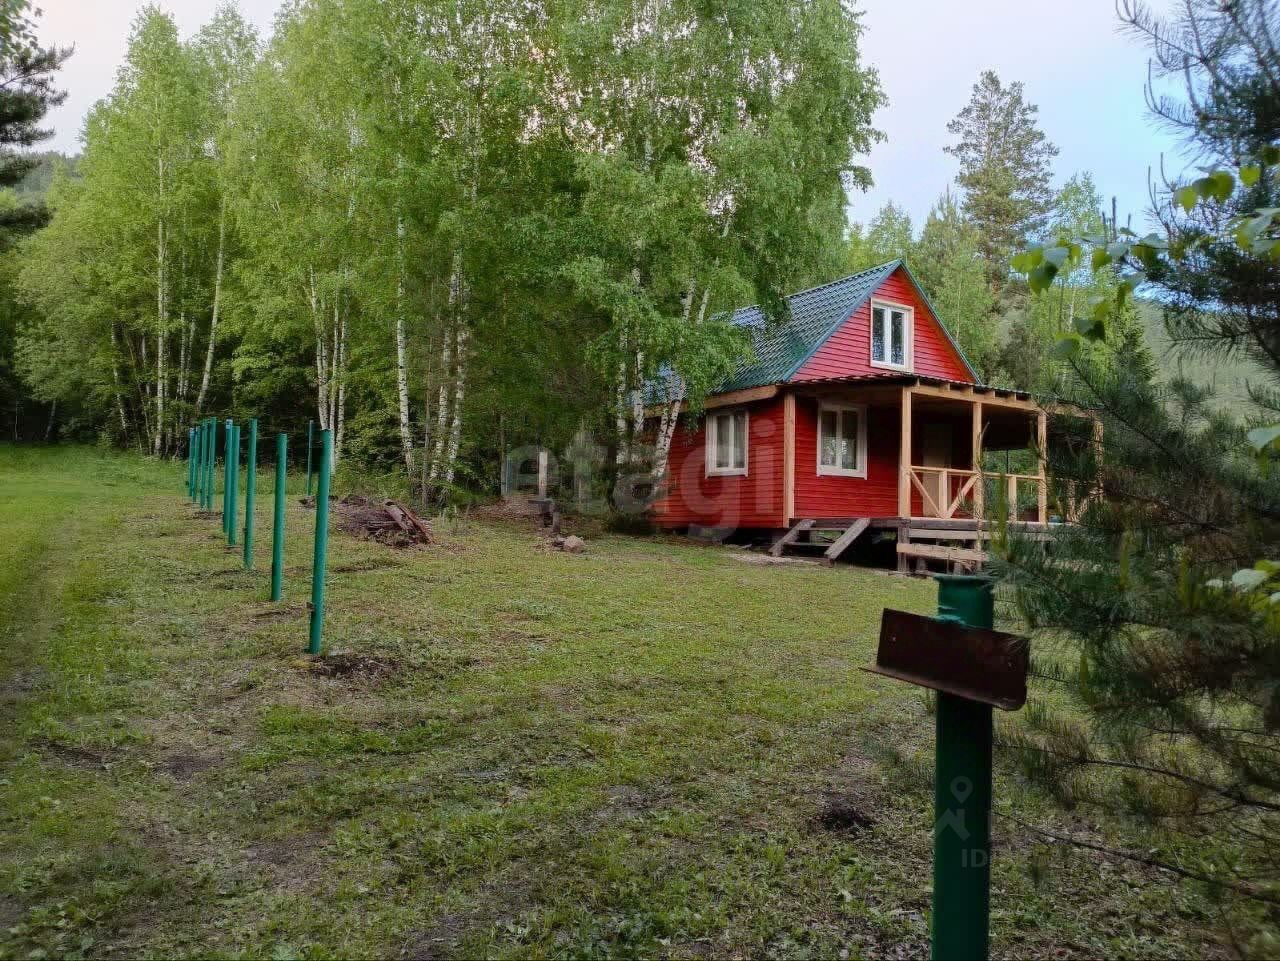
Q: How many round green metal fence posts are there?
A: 11